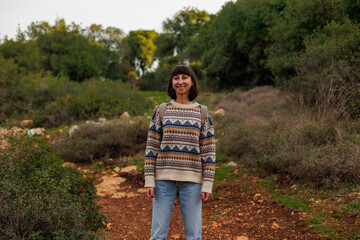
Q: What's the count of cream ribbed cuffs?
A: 2